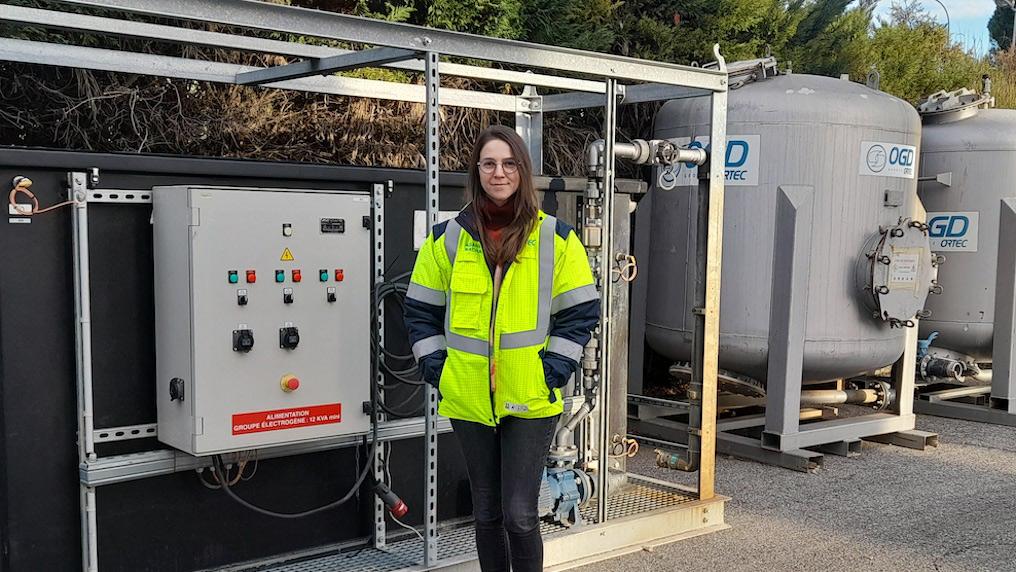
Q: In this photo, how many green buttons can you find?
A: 3